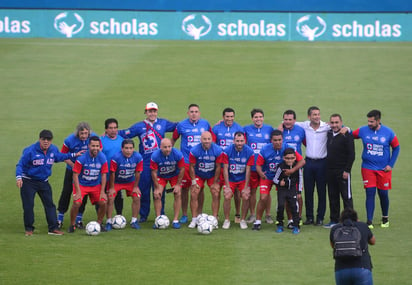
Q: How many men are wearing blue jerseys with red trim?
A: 12